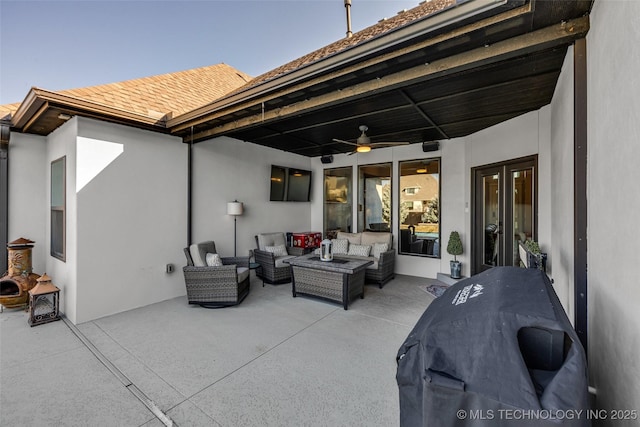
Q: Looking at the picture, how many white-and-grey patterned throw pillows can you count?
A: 5